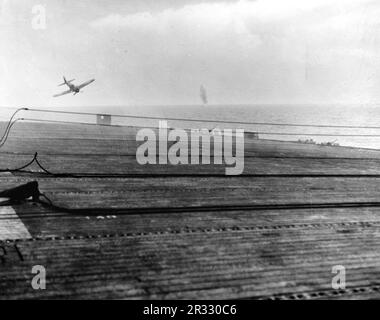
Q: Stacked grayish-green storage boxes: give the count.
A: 0